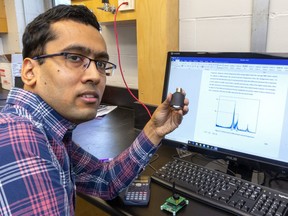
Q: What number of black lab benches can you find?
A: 1